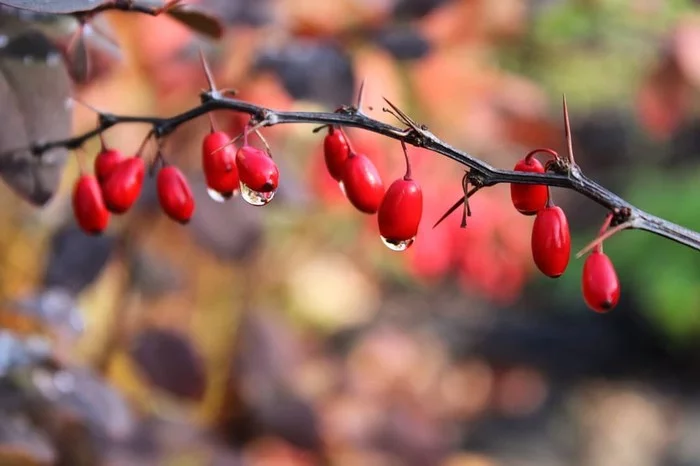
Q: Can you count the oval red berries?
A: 12